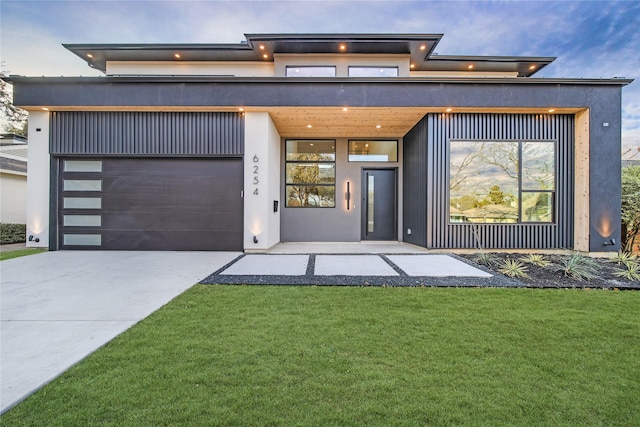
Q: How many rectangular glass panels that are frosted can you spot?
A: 5